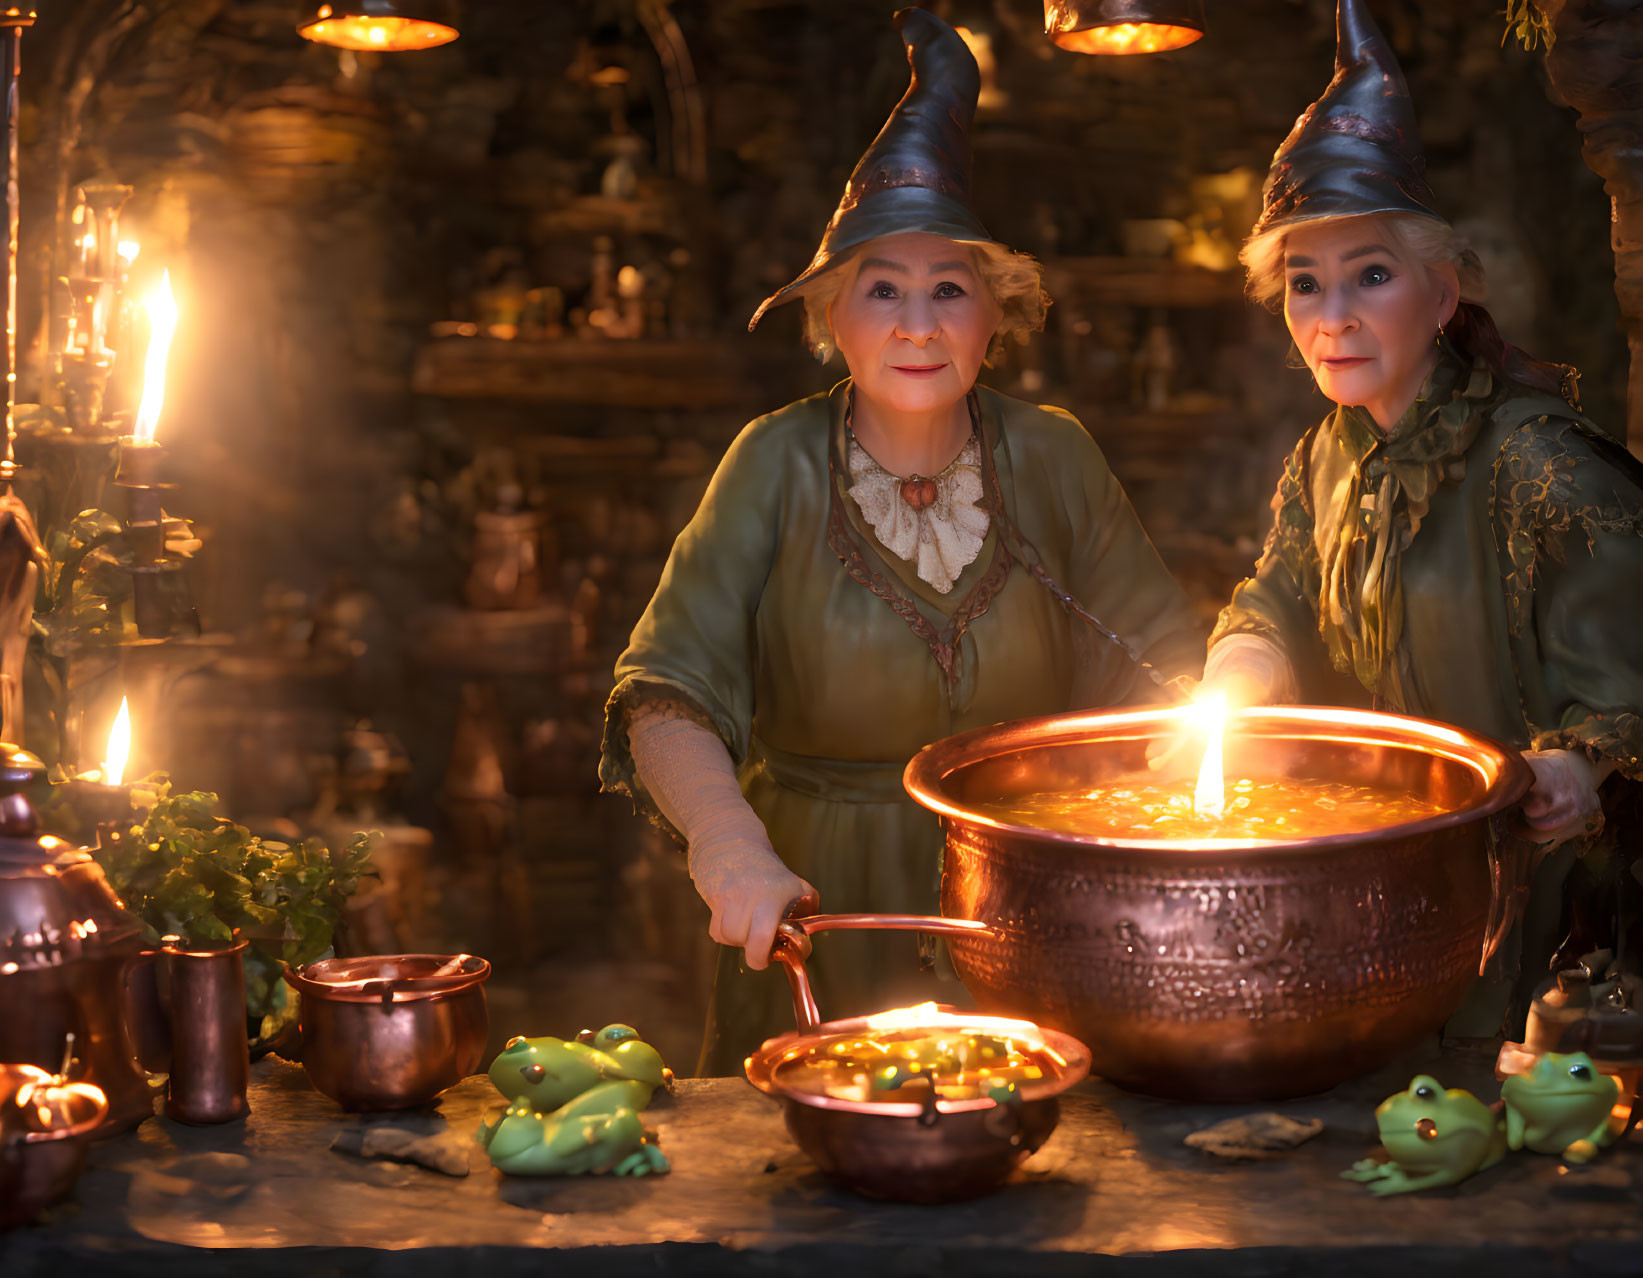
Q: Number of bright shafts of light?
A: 3